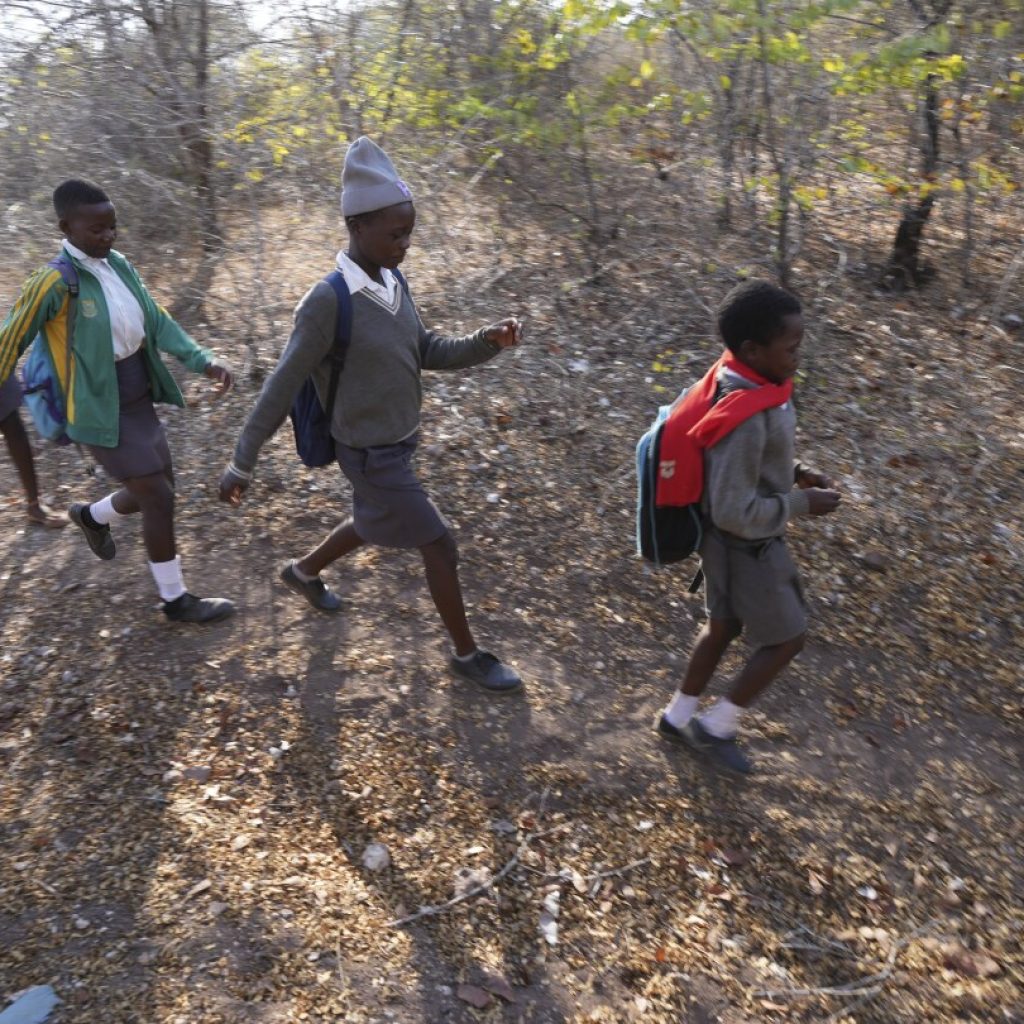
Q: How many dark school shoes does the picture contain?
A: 6